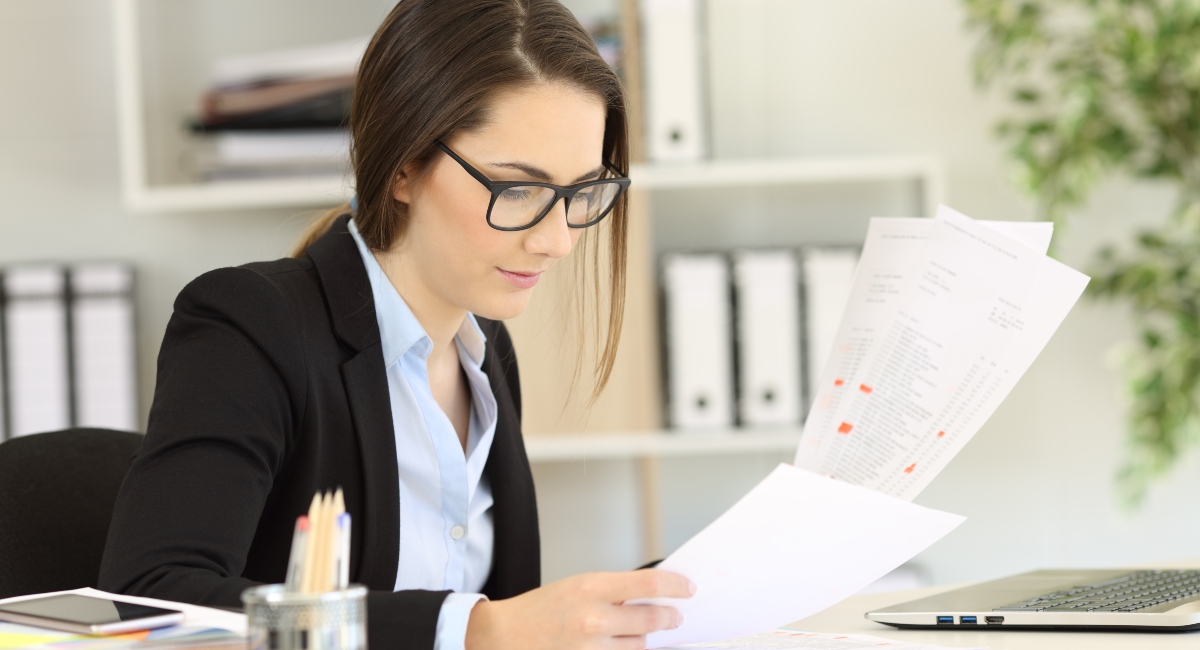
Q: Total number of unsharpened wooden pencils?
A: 0